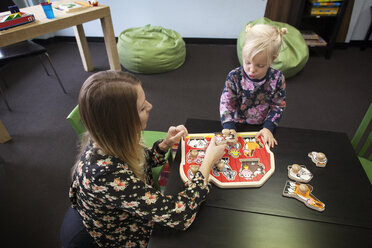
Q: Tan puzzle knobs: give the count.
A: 7